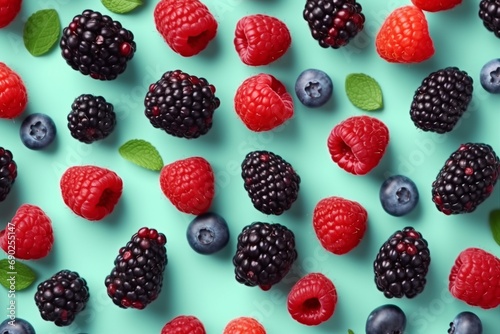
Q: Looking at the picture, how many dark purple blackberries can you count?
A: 13